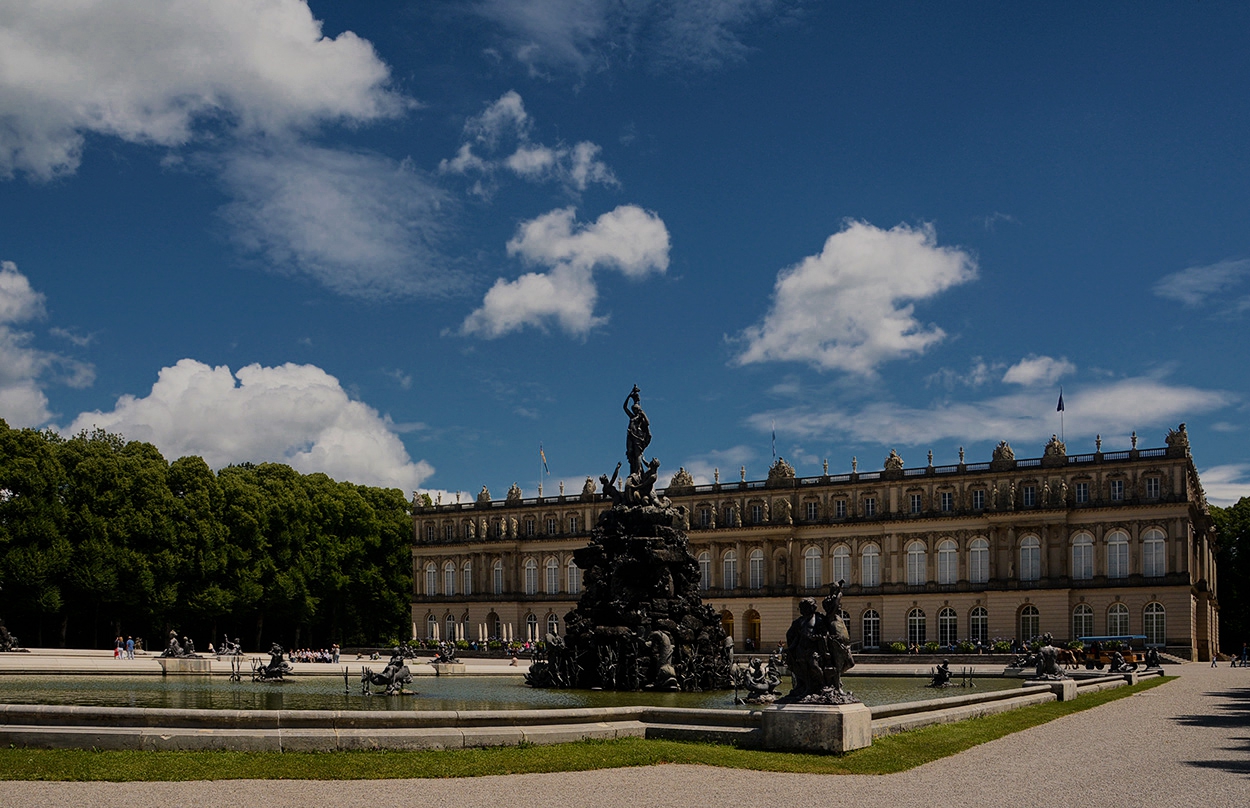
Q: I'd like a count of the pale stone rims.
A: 1